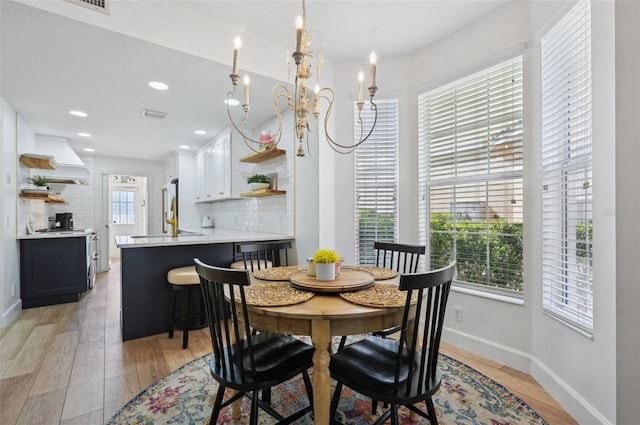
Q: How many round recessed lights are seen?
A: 7